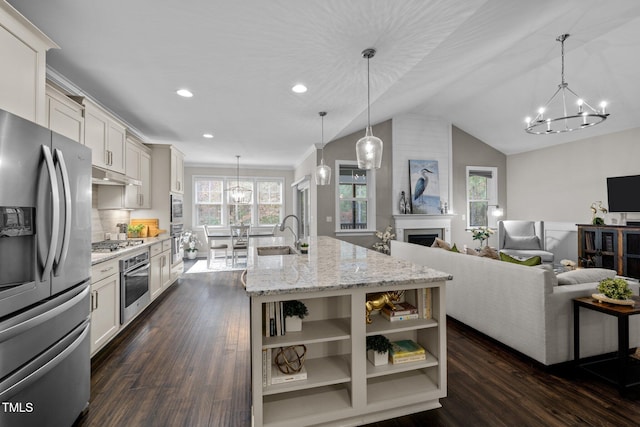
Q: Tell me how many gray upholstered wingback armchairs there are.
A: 1